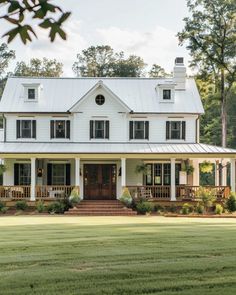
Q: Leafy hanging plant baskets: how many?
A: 3